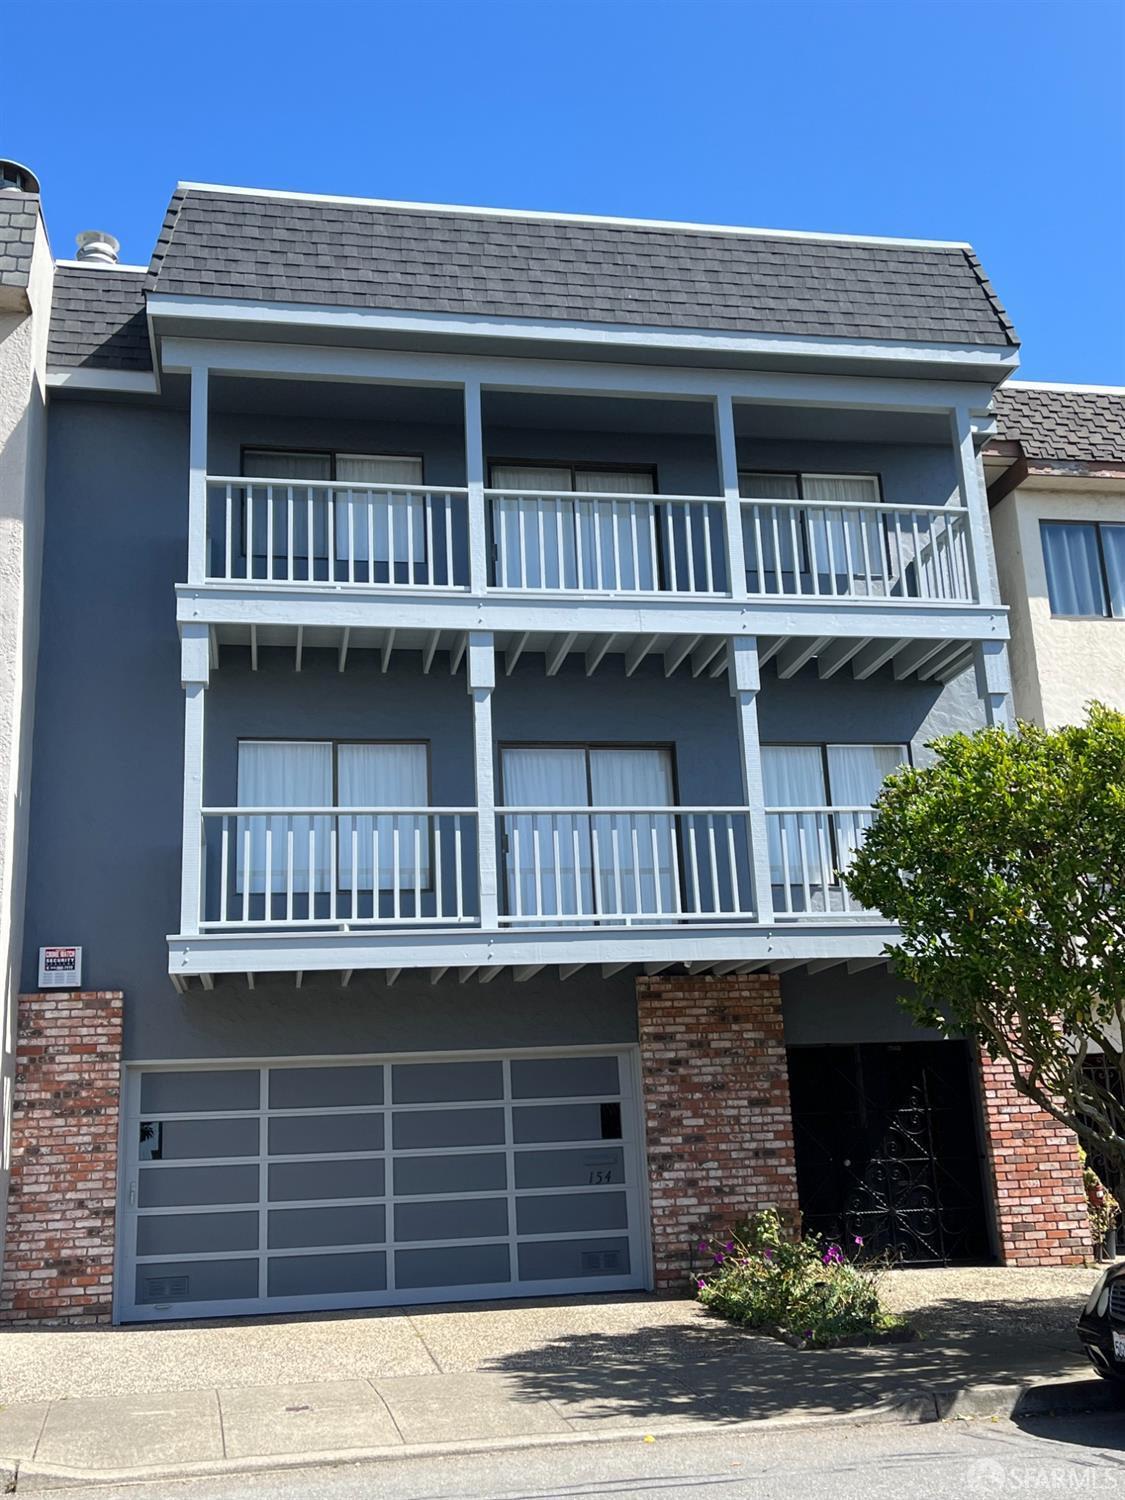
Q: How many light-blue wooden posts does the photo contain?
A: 8